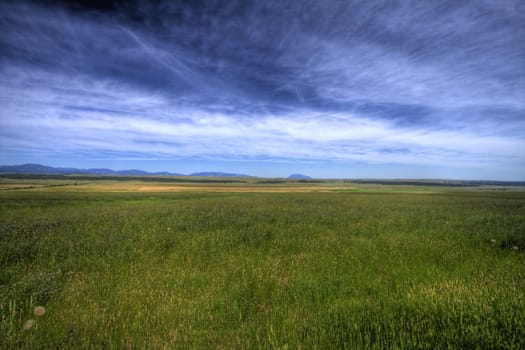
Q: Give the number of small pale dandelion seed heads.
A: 2